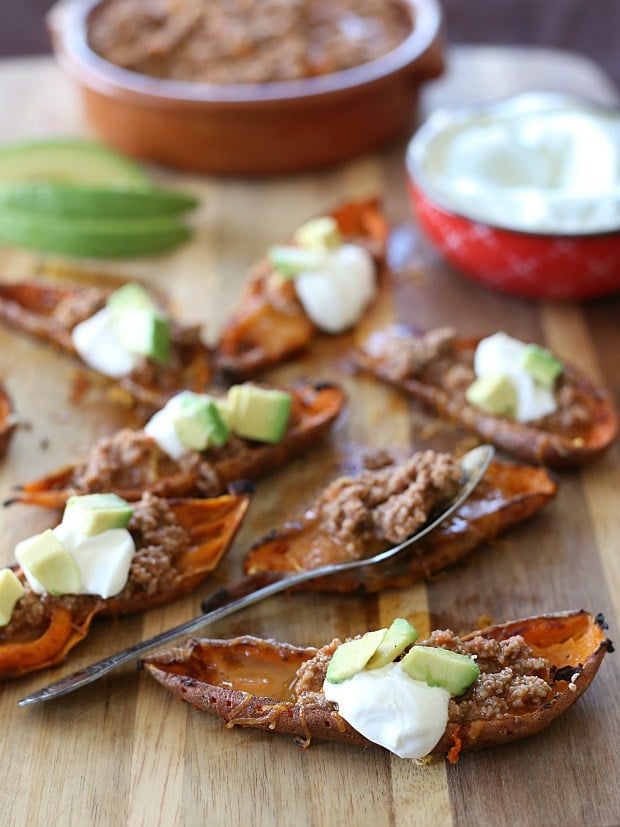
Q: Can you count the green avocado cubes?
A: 14